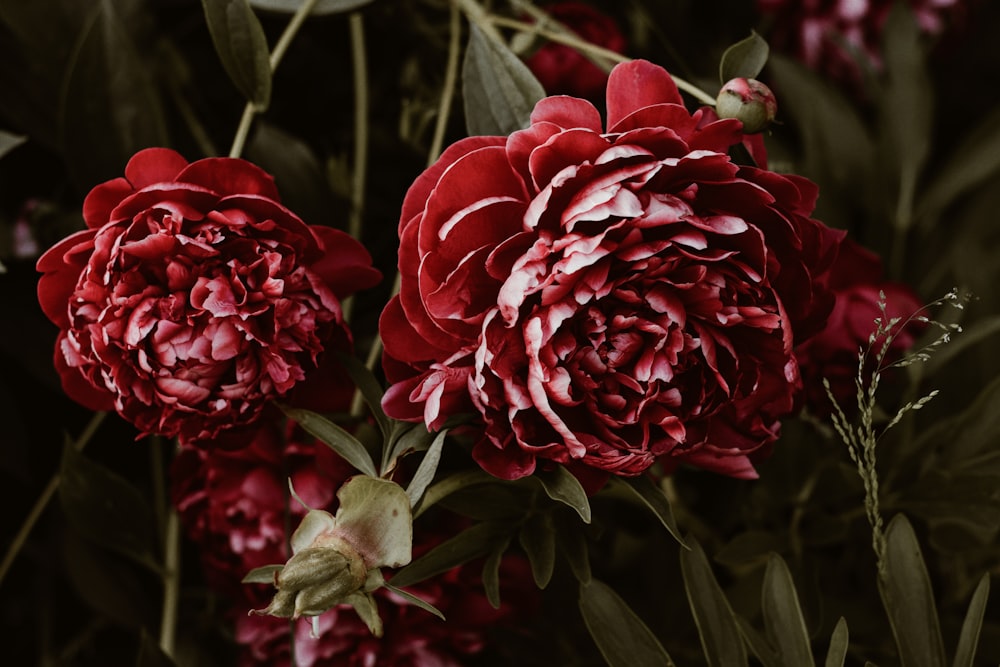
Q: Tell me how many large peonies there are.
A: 2